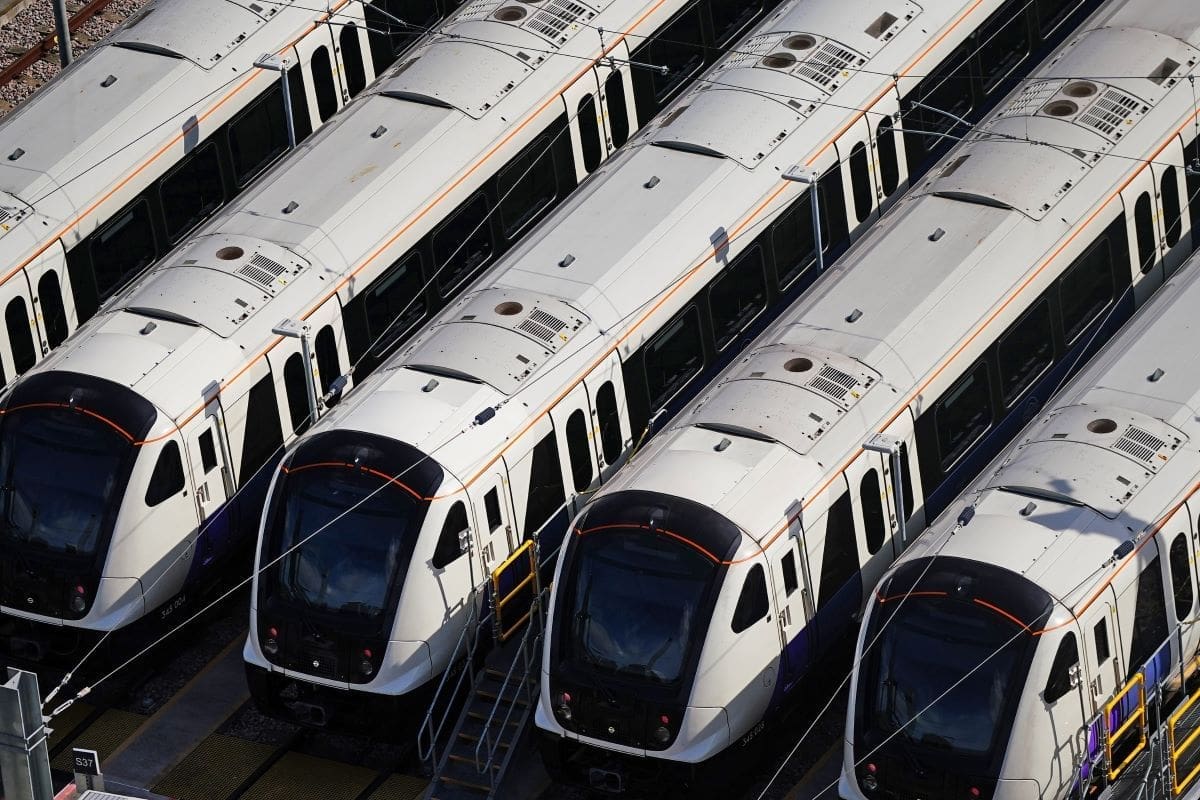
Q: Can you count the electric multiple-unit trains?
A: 5